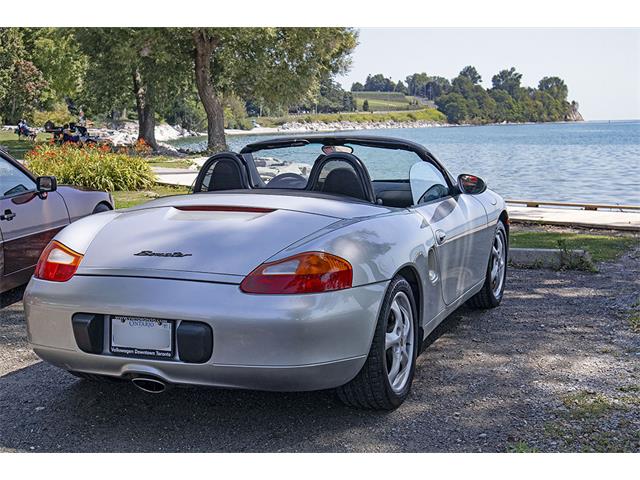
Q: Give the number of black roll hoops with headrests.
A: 2